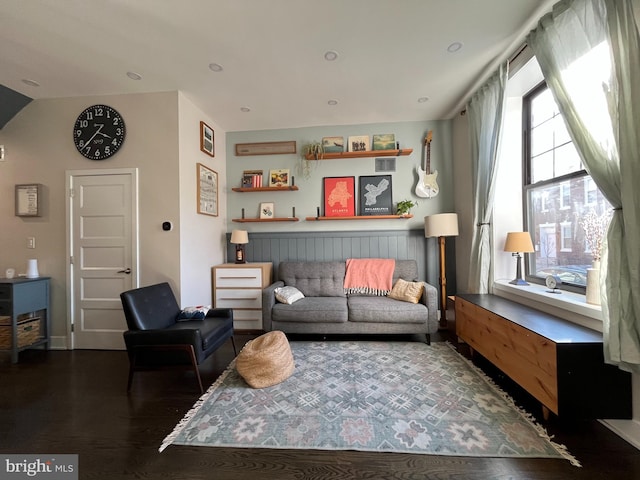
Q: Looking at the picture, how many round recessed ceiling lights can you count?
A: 8